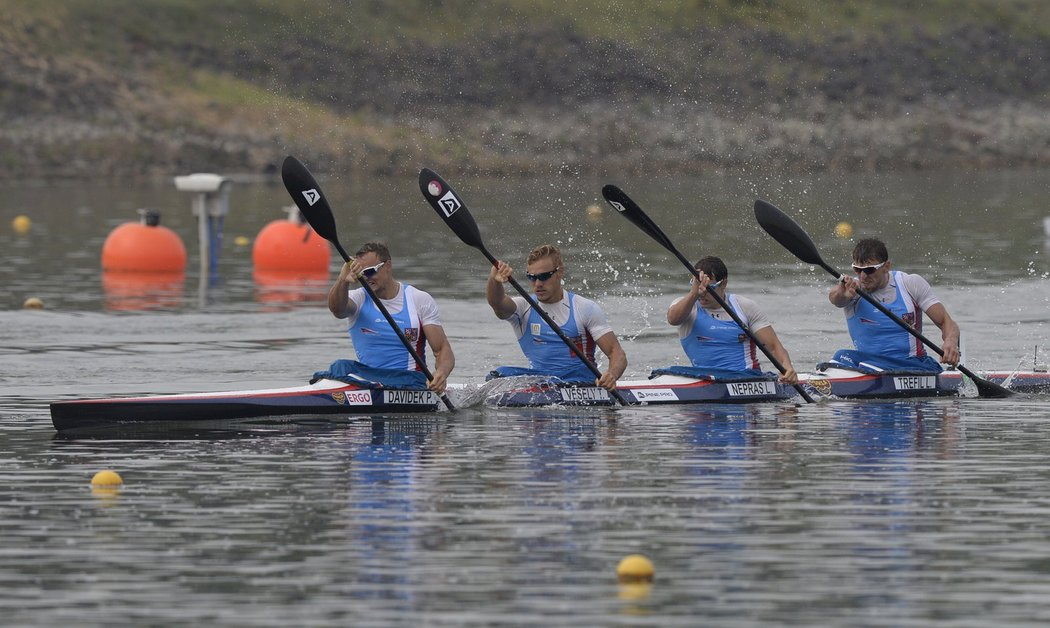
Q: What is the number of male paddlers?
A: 4